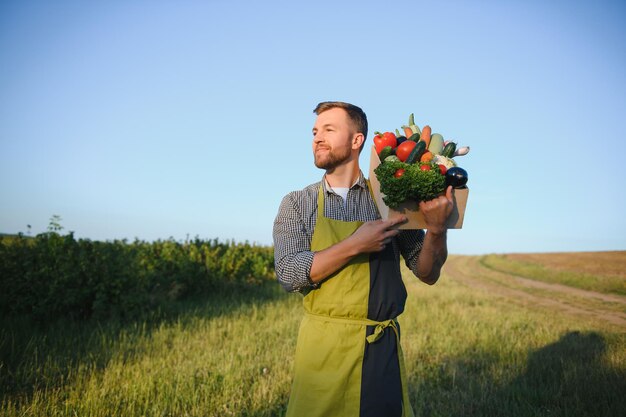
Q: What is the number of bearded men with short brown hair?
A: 1